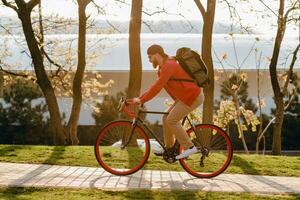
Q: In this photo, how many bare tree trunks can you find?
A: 5